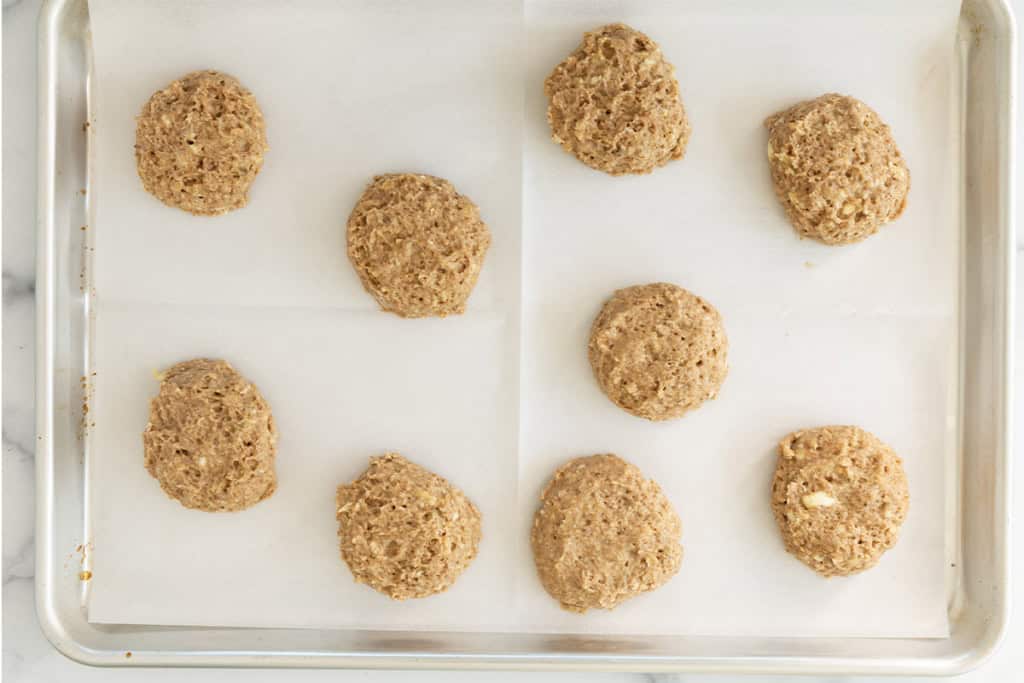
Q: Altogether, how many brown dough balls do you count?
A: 9